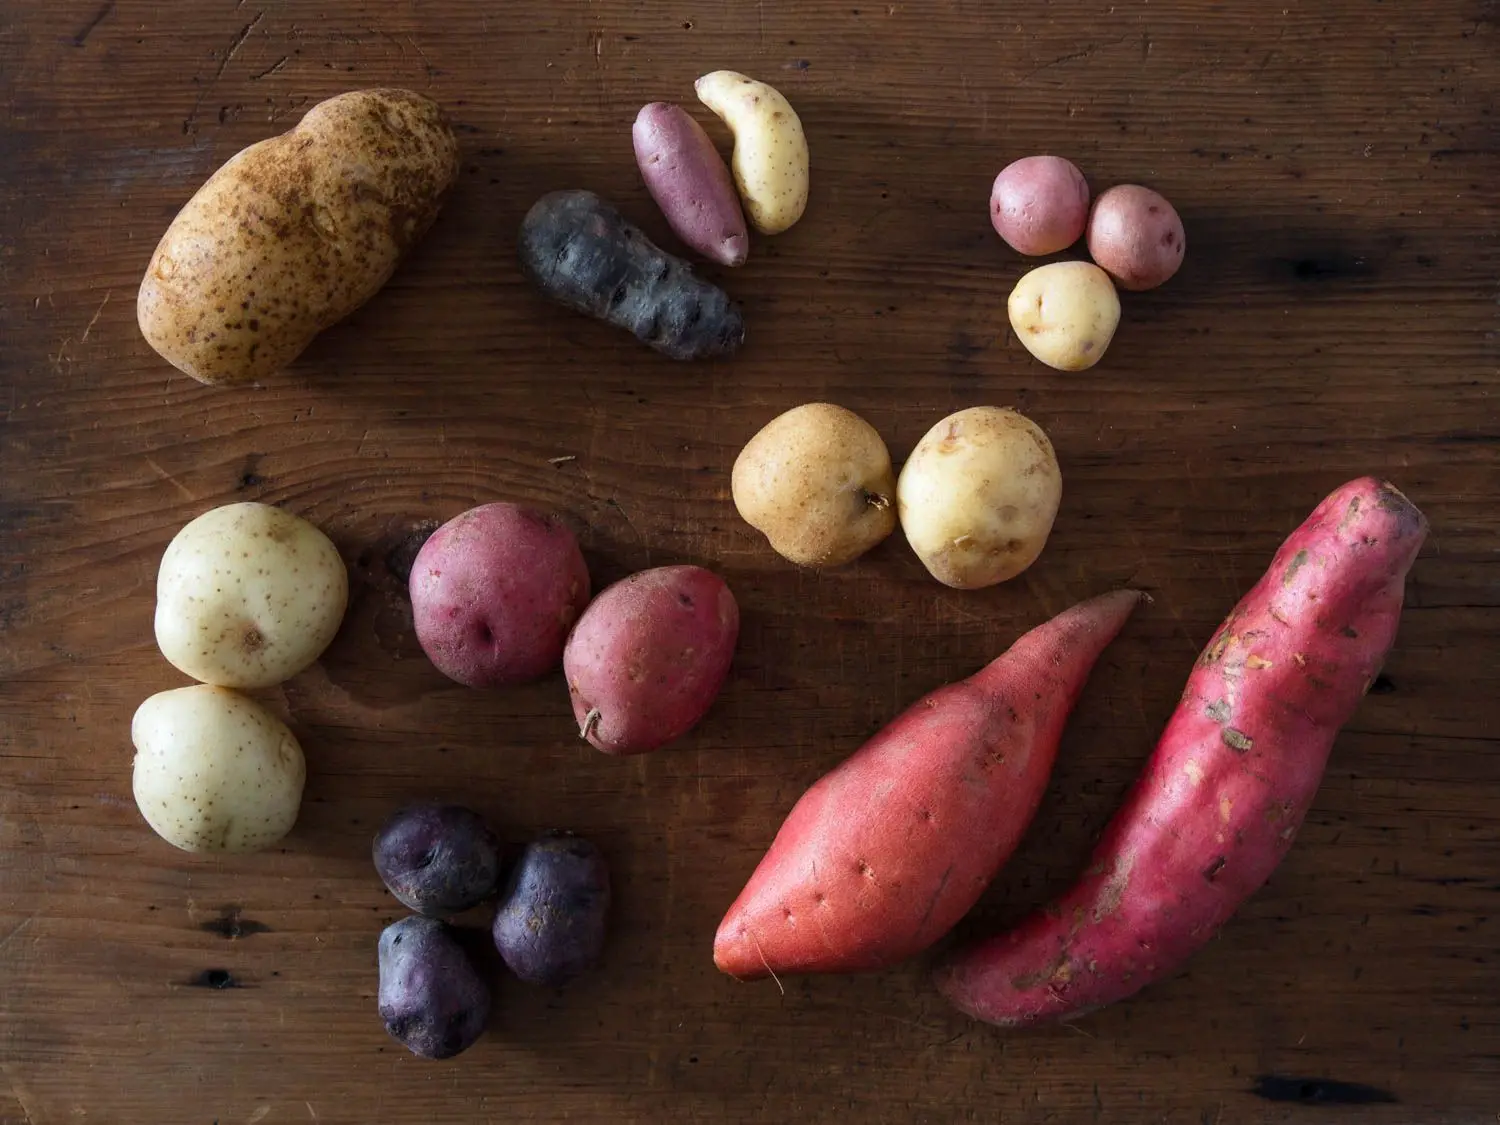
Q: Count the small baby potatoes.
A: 3